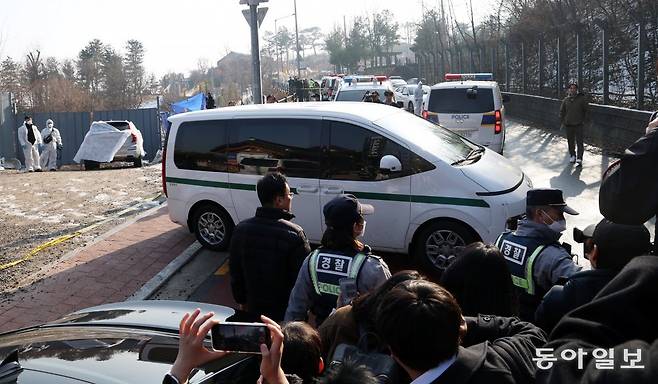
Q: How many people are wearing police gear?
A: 2